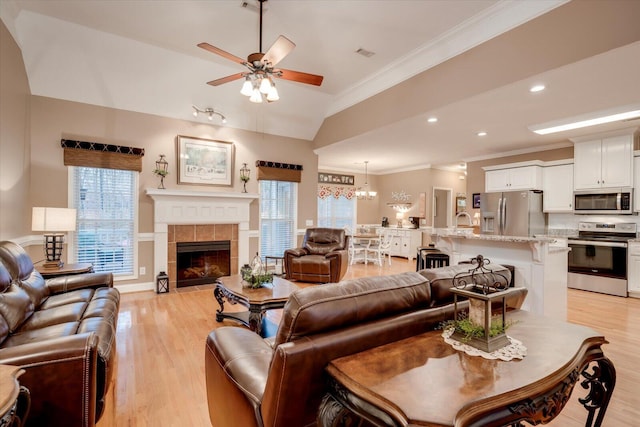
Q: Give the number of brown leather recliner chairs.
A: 1